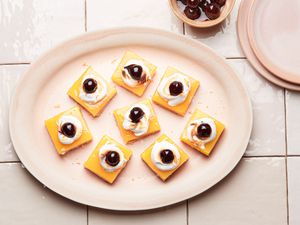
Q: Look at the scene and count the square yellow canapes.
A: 8